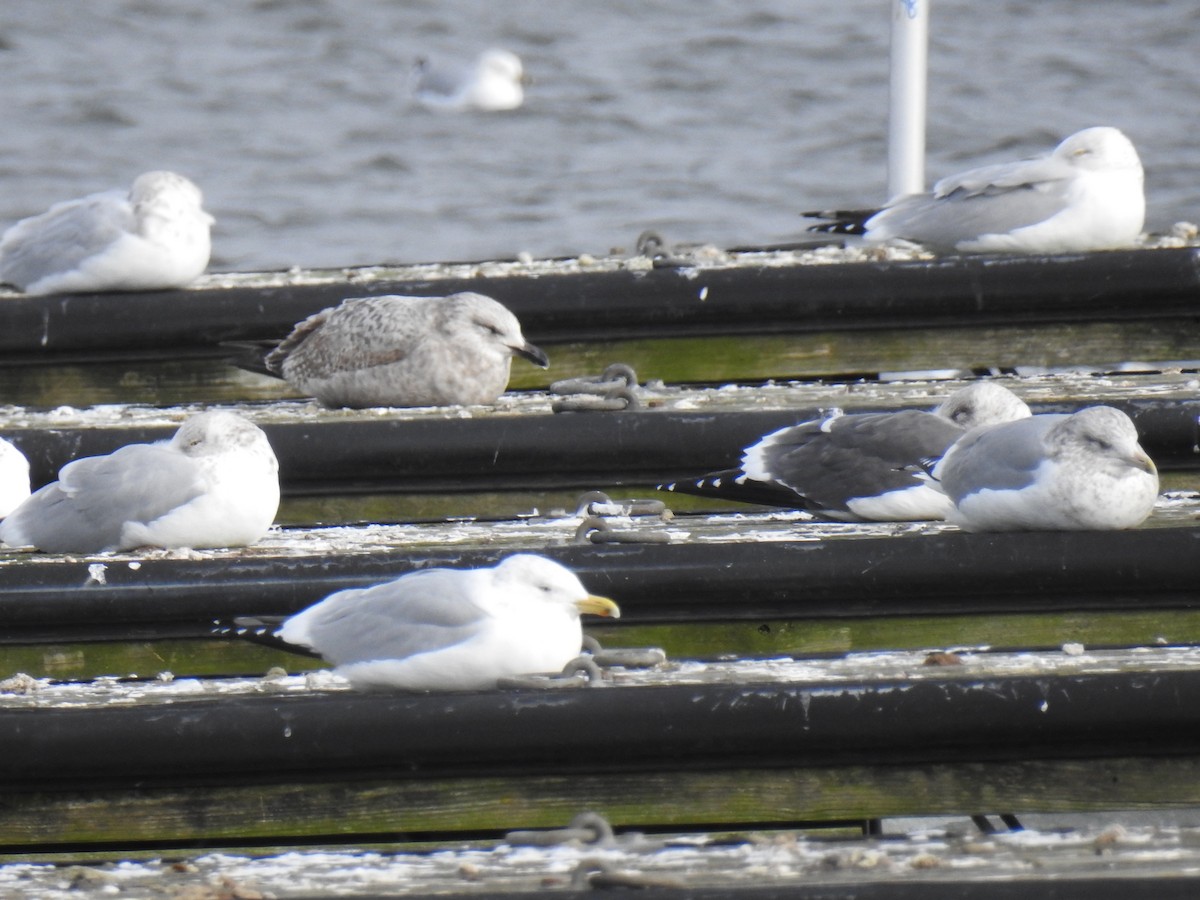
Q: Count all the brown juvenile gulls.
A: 1